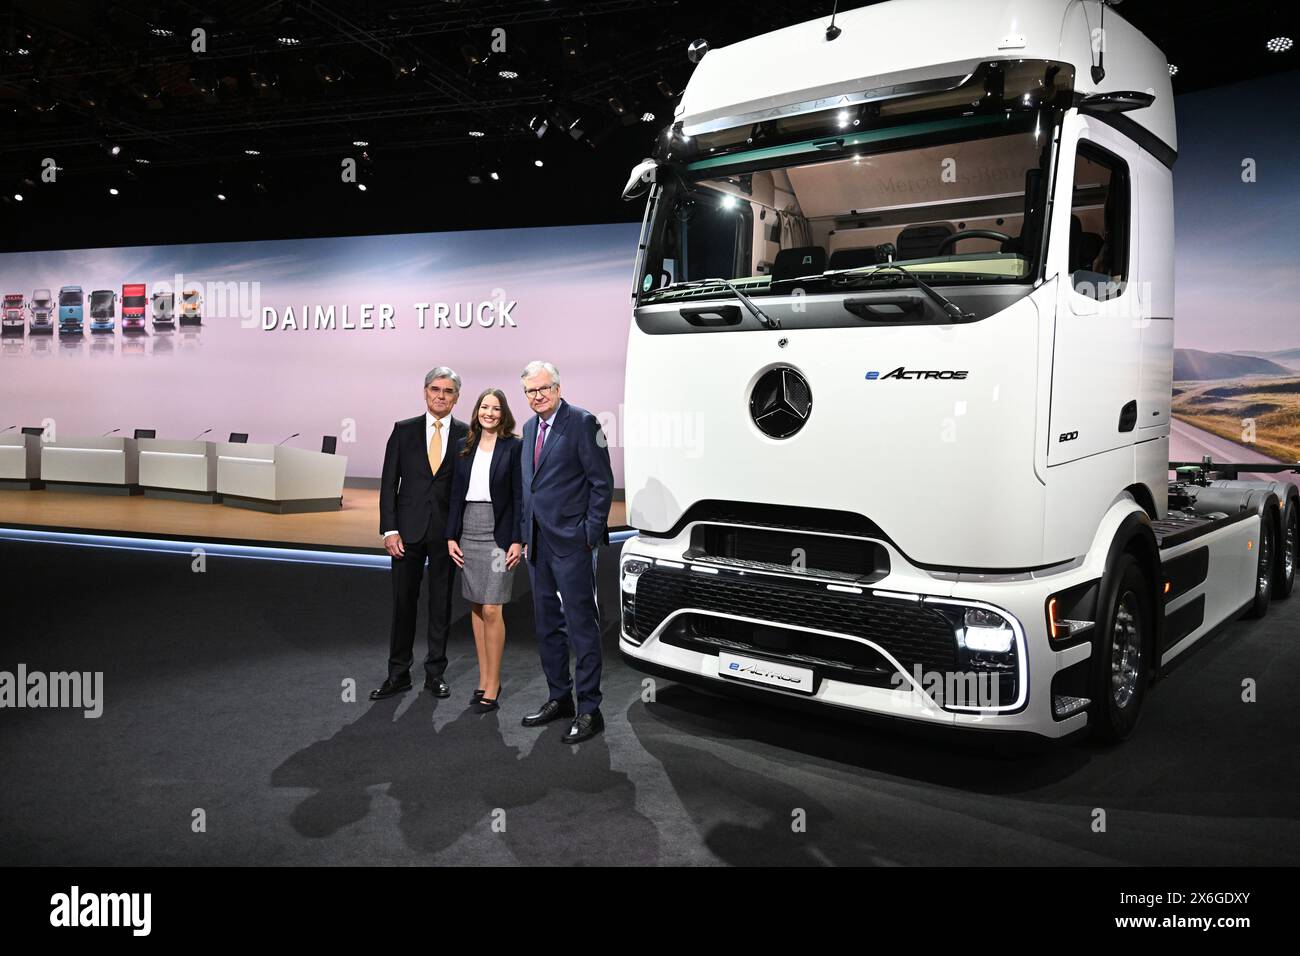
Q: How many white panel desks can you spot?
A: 4